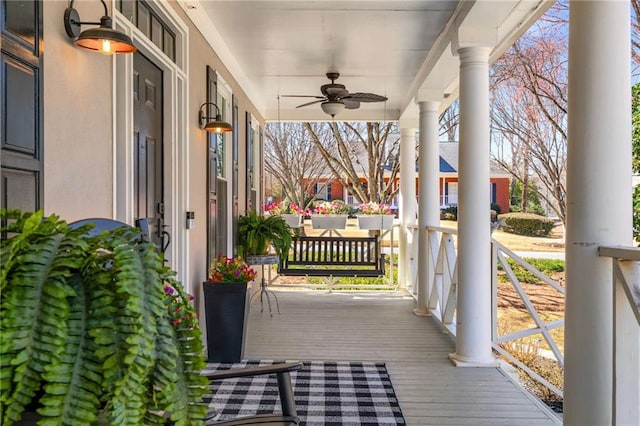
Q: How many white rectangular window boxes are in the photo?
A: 3